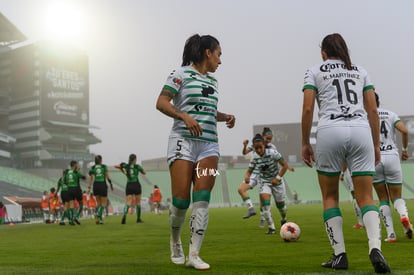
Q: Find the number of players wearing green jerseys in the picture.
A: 4